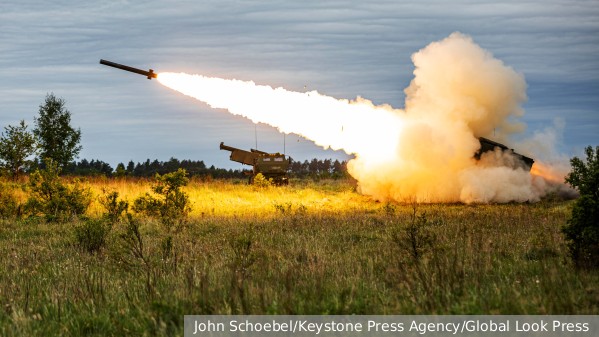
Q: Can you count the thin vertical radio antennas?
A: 2